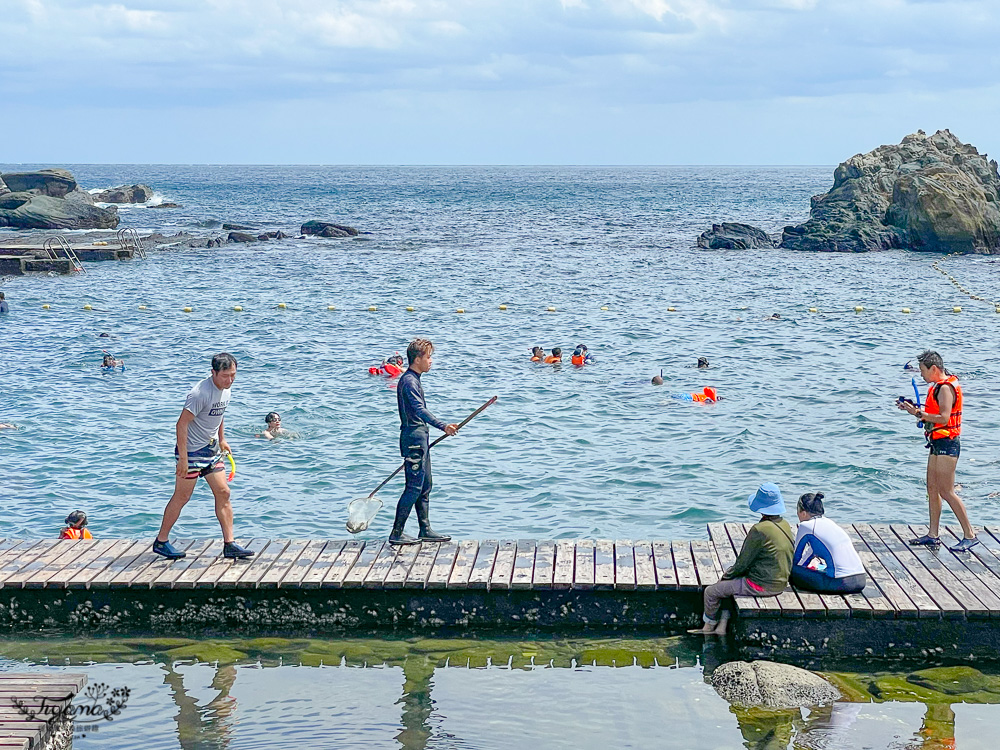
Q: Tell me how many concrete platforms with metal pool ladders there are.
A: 2